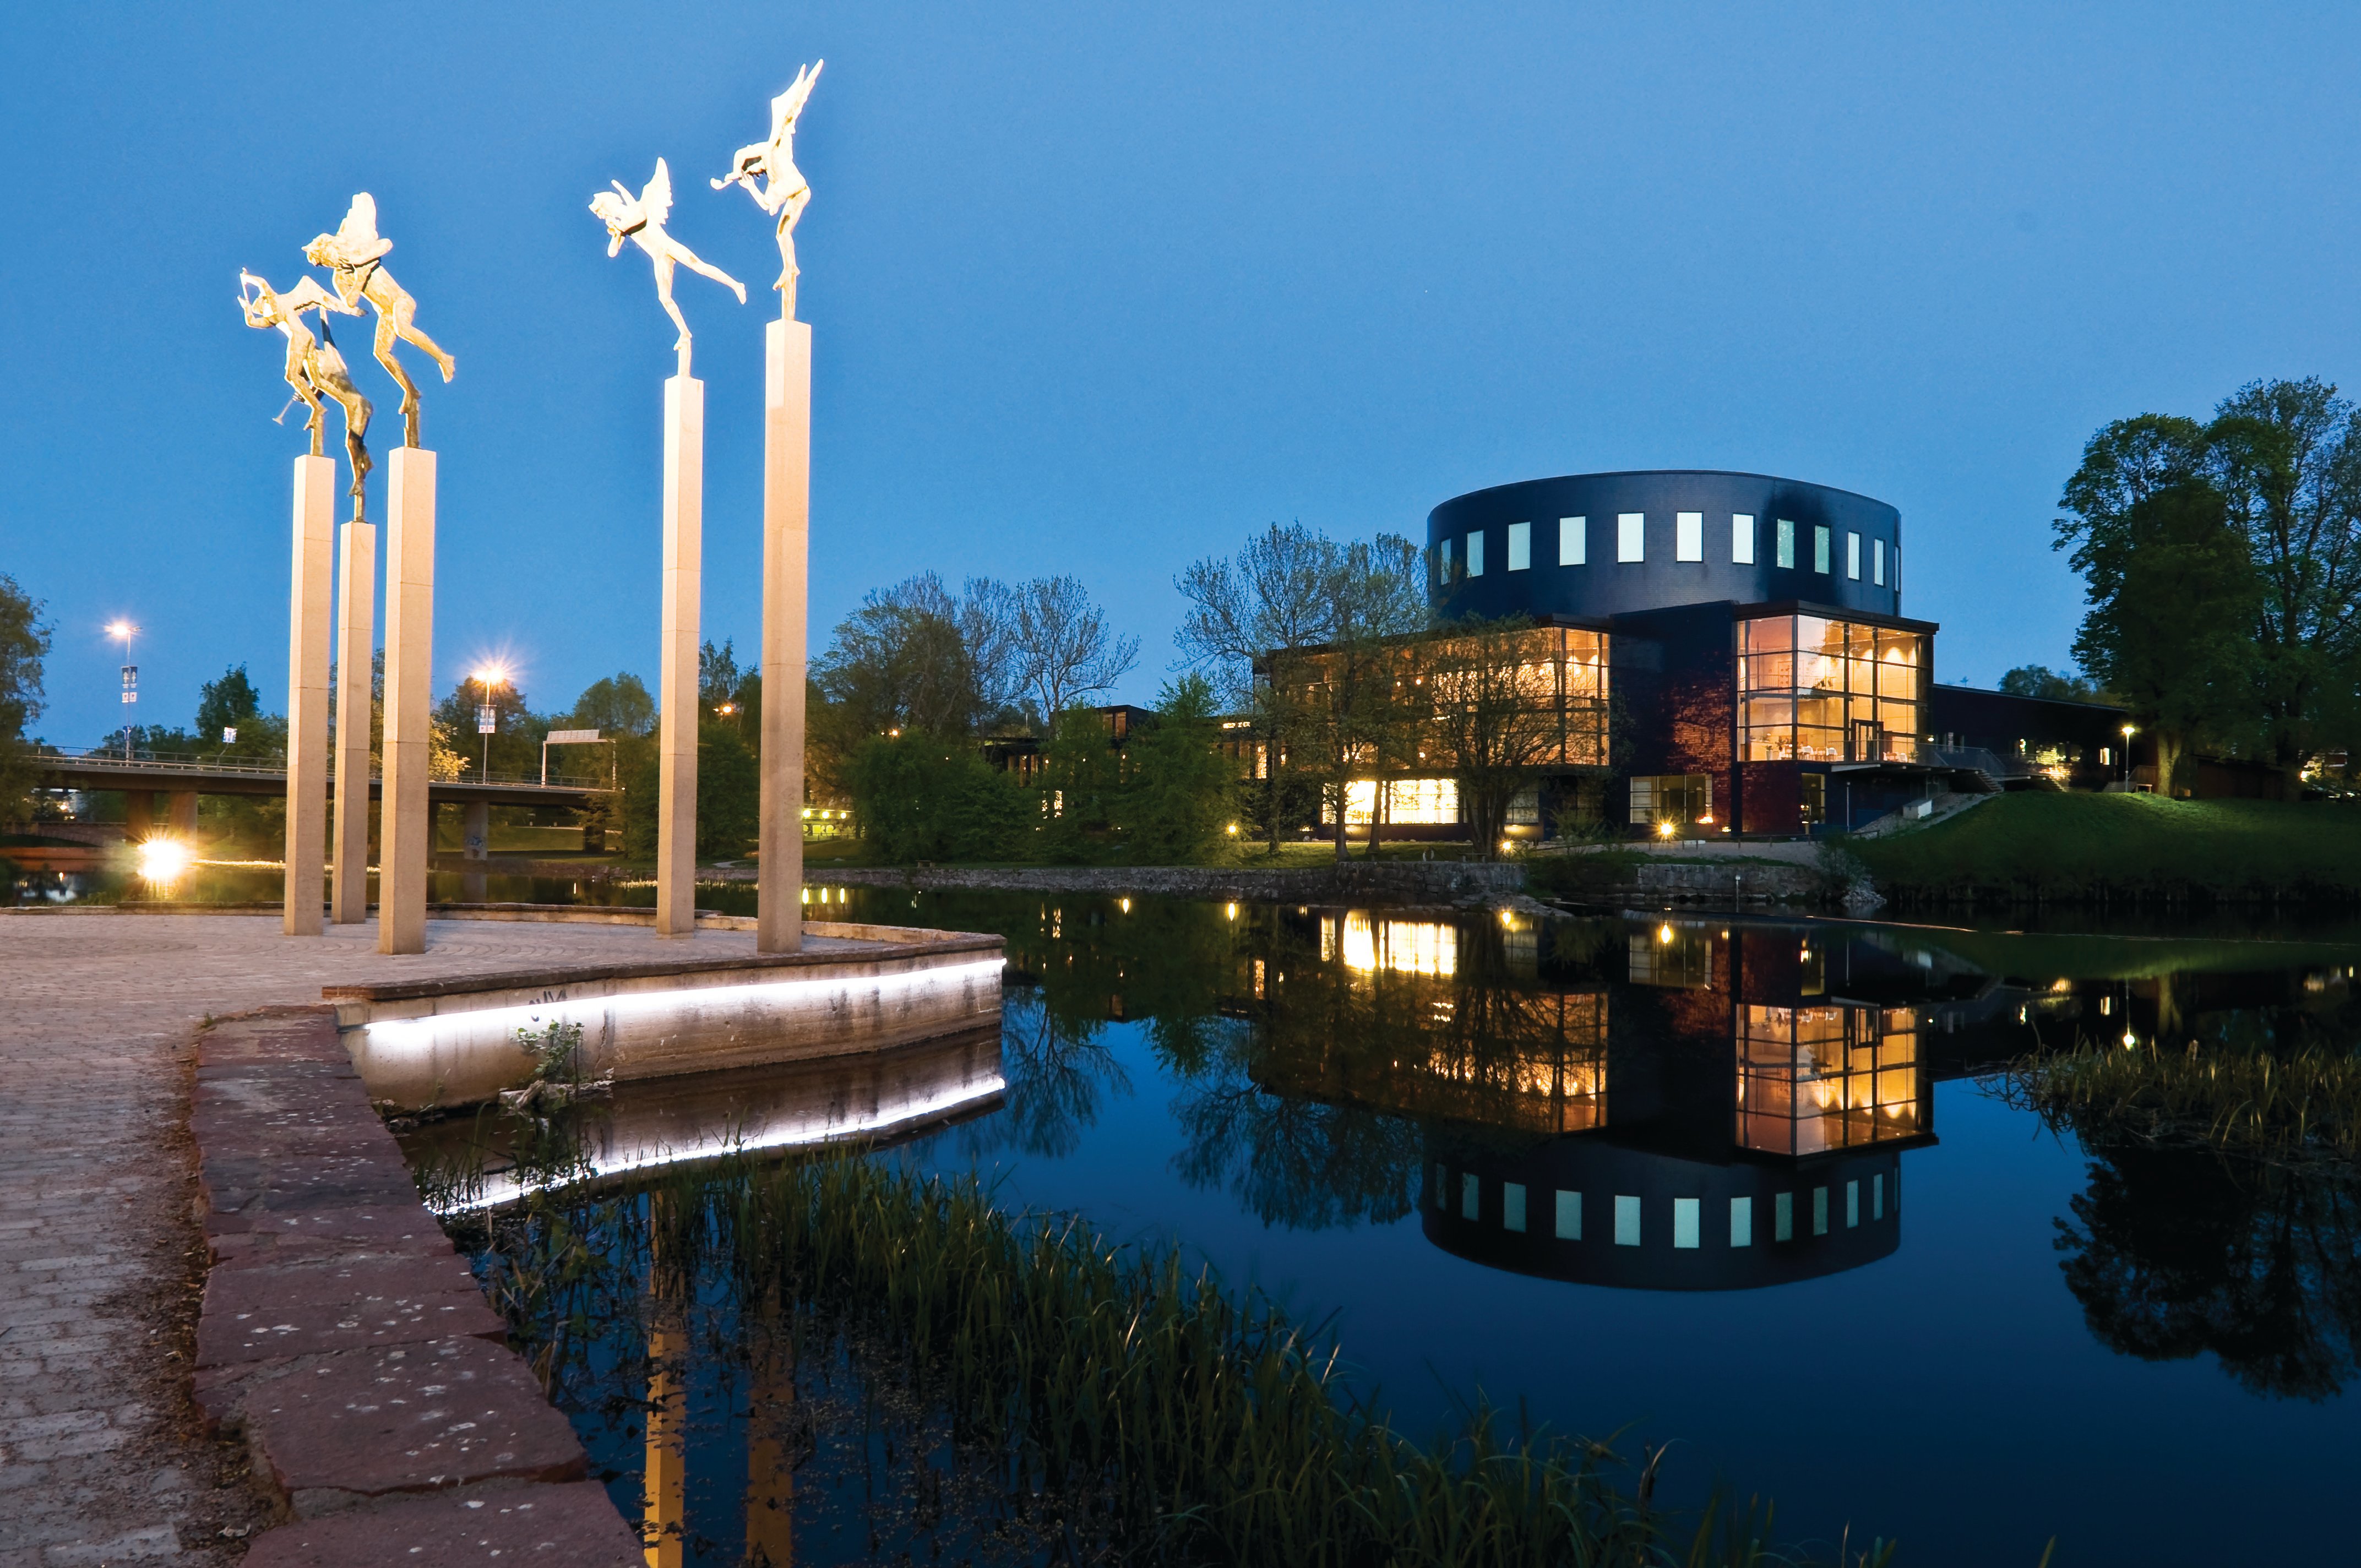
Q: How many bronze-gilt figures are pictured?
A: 5